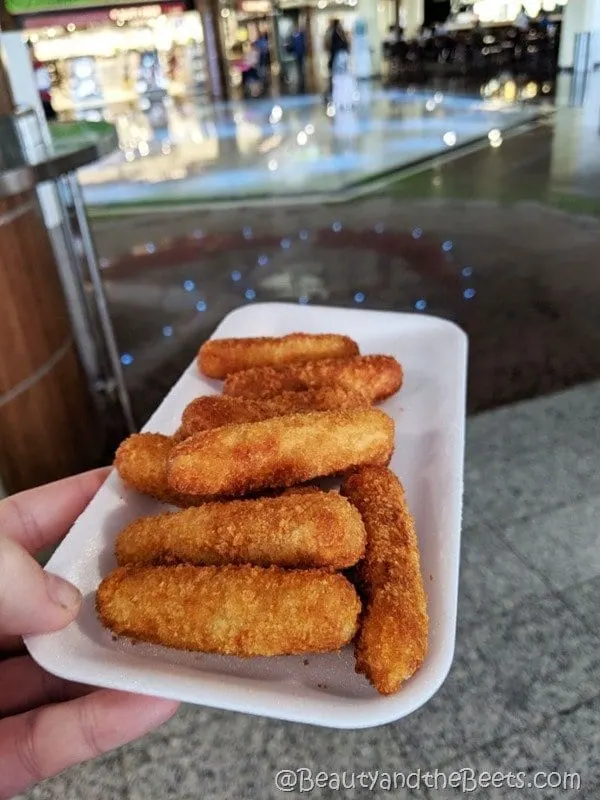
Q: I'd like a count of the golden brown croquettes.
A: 8